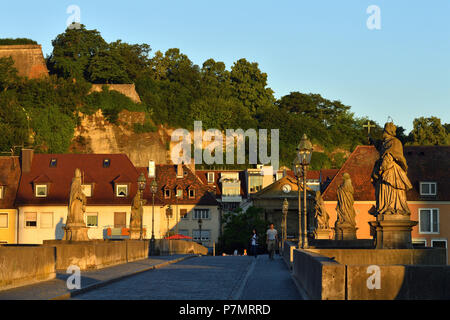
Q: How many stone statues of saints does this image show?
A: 5